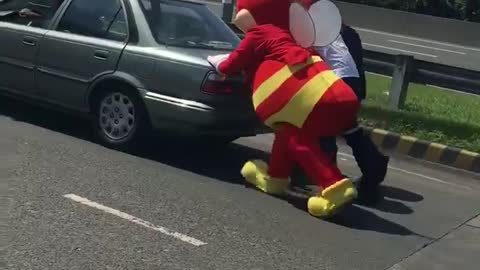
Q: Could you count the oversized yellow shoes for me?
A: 2